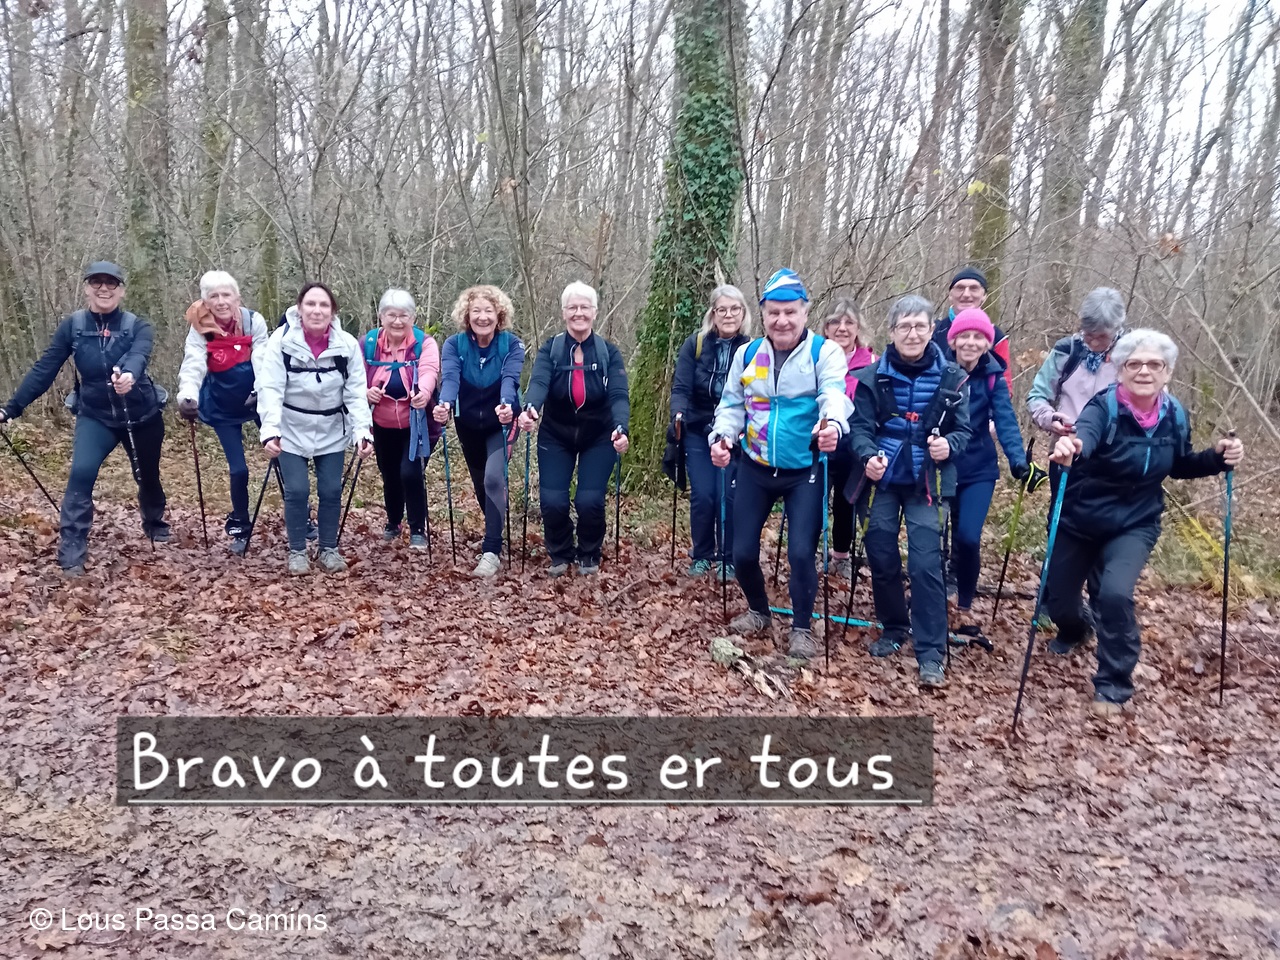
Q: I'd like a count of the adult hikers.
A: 14